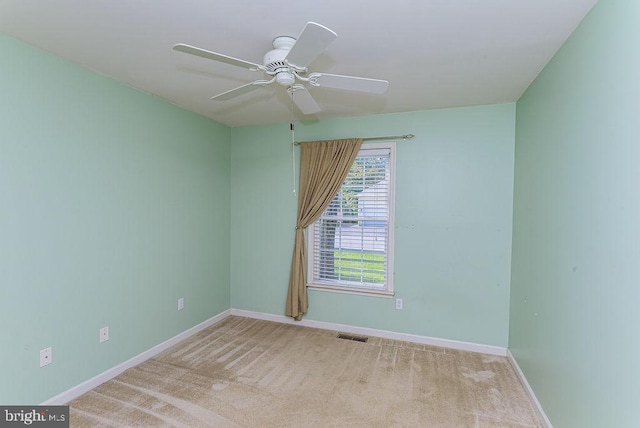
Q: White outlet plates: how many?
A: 4